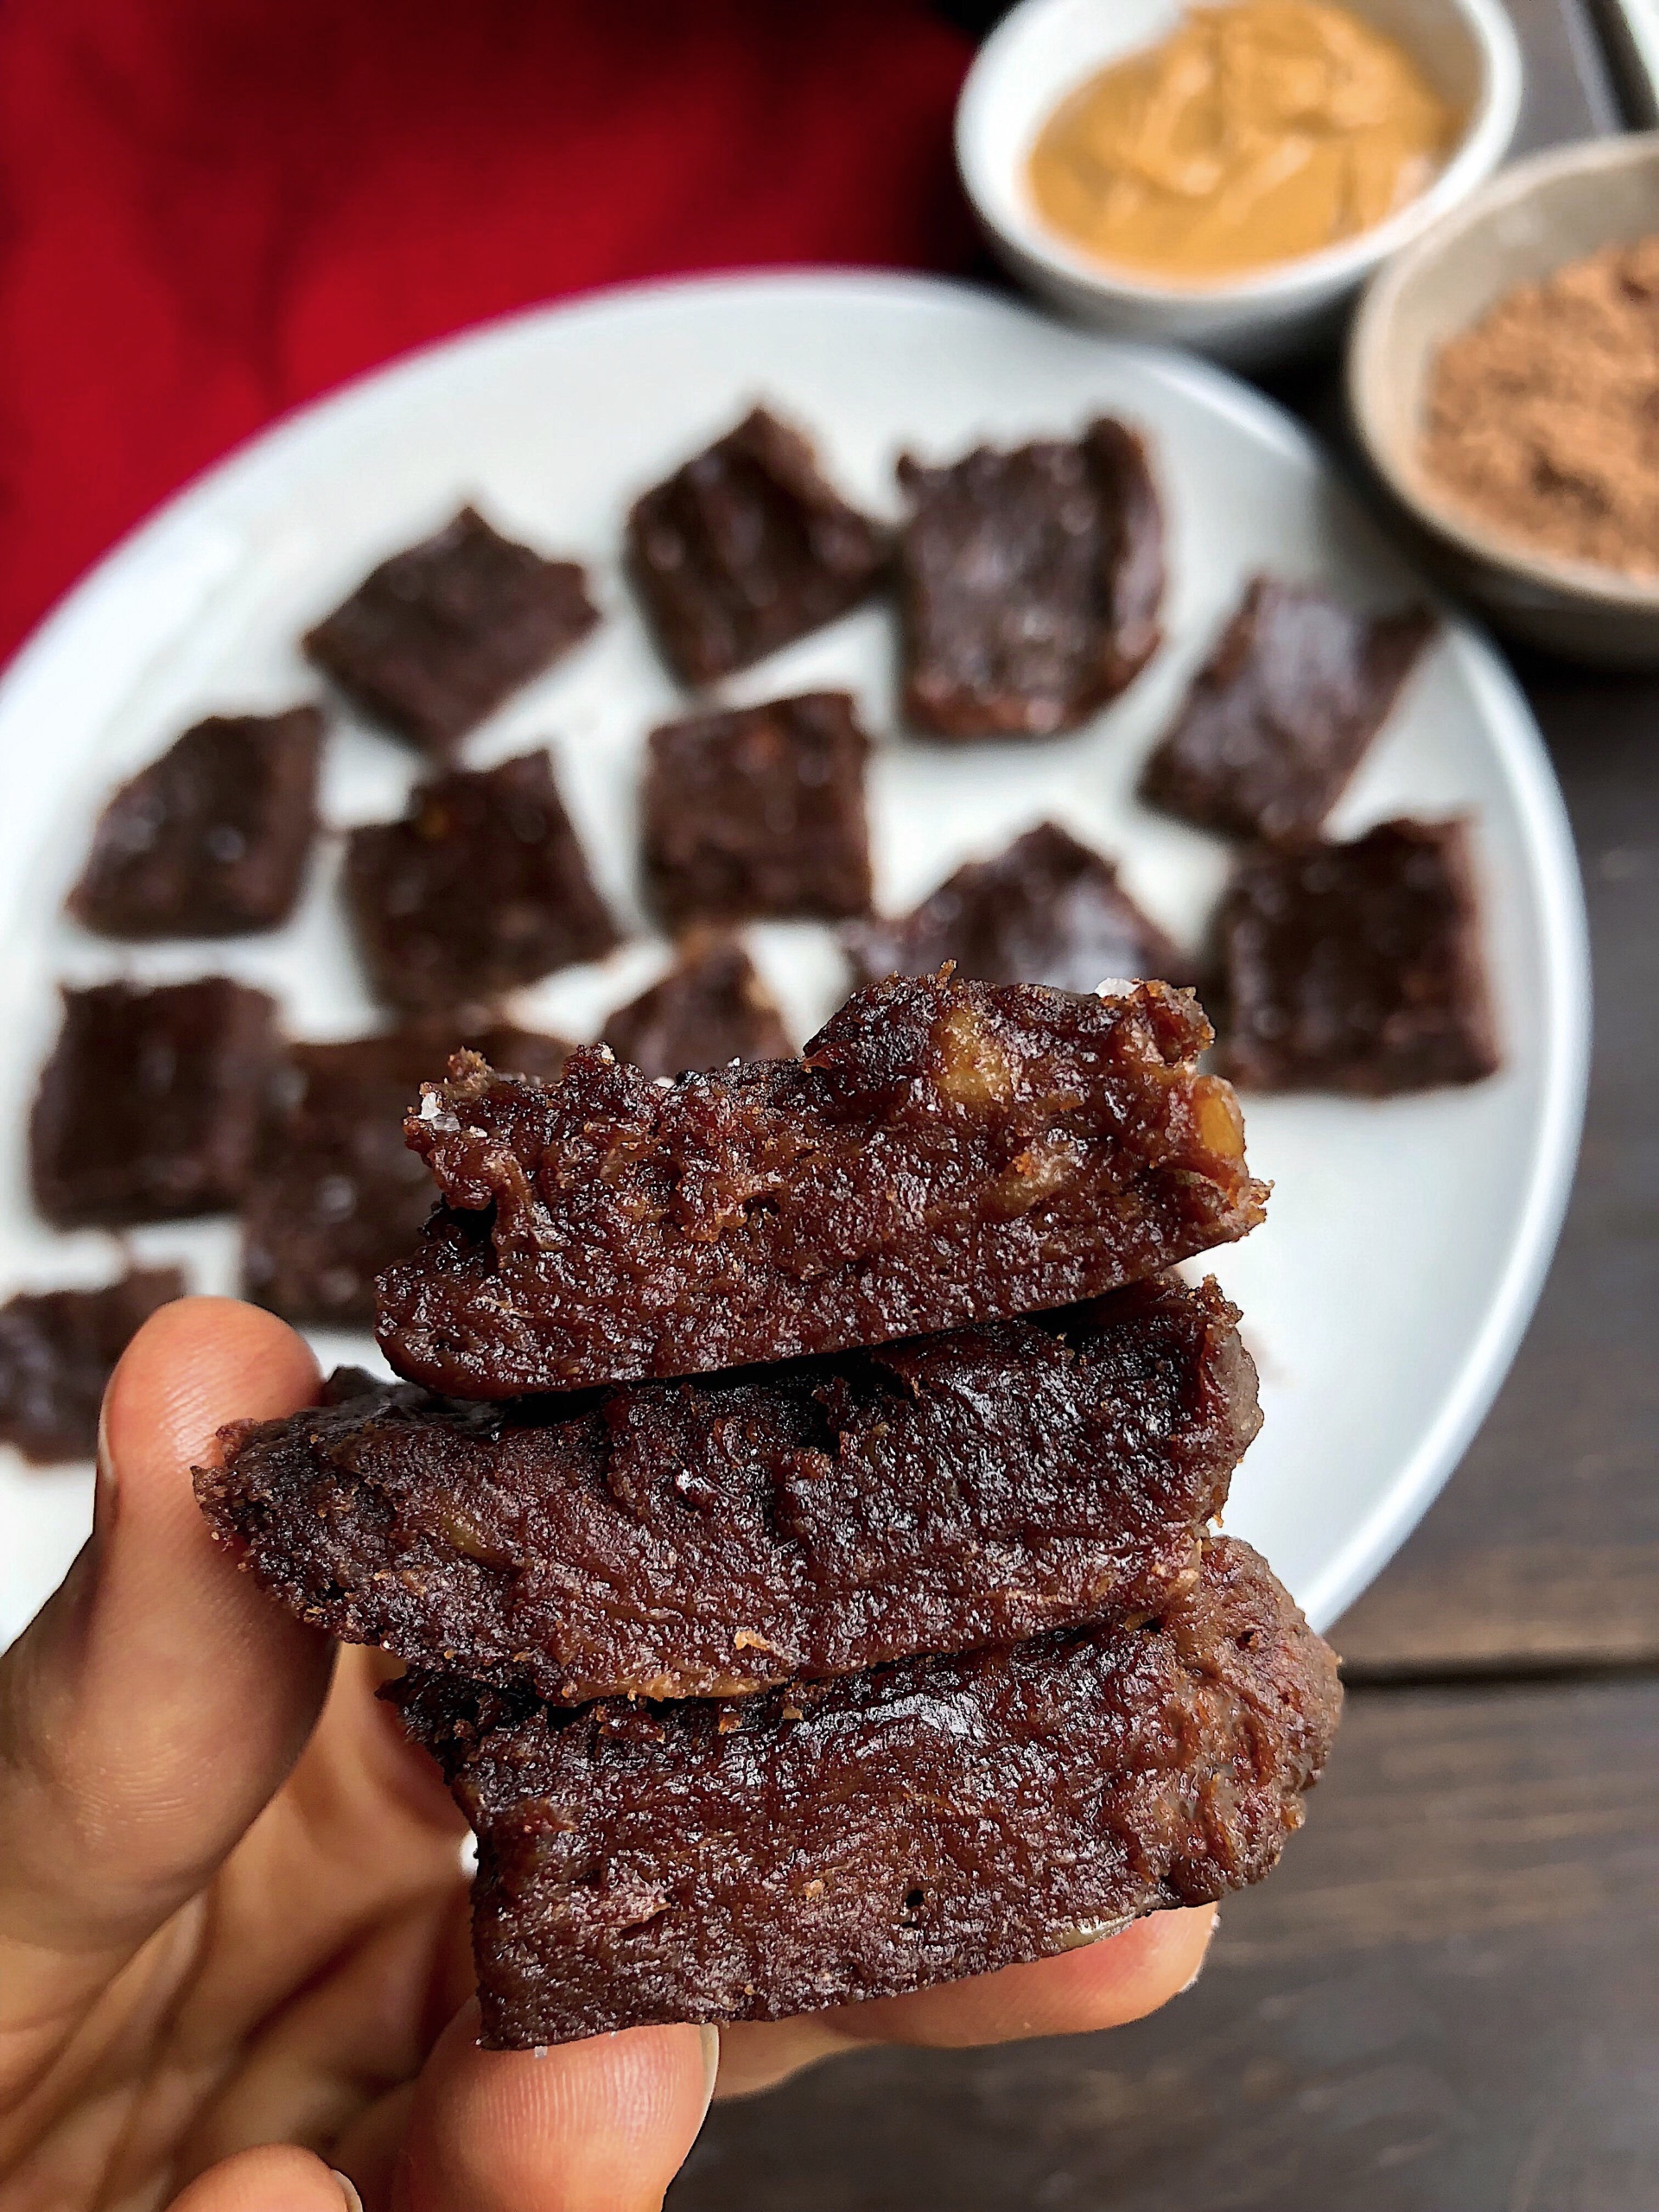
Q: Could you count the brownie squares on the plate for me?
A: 13